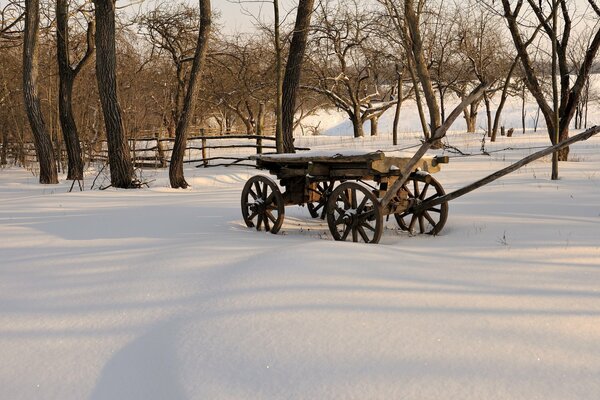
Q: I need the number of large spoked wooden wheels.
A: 4